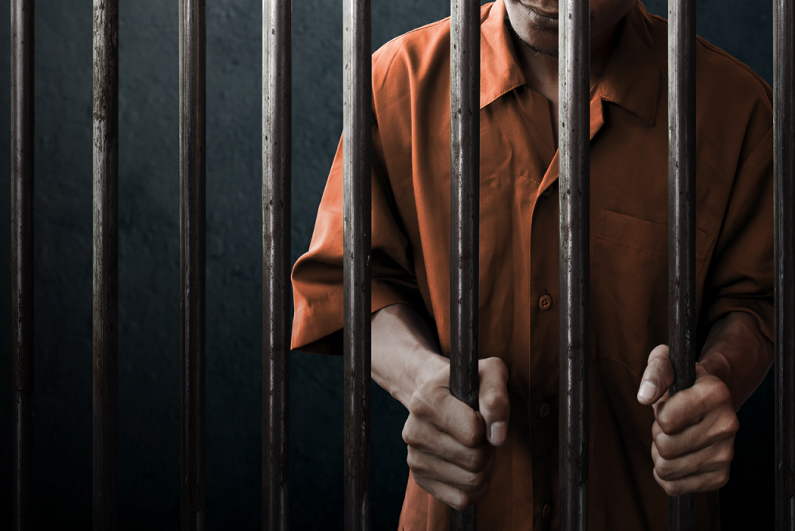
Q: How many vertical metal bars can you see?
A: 9